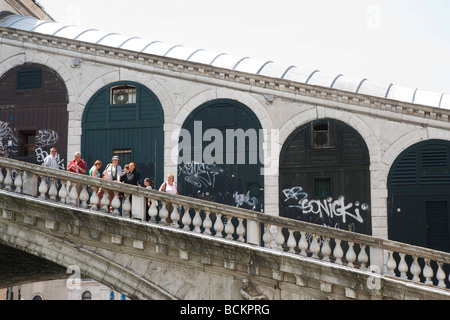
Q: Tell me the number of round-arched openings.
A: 5